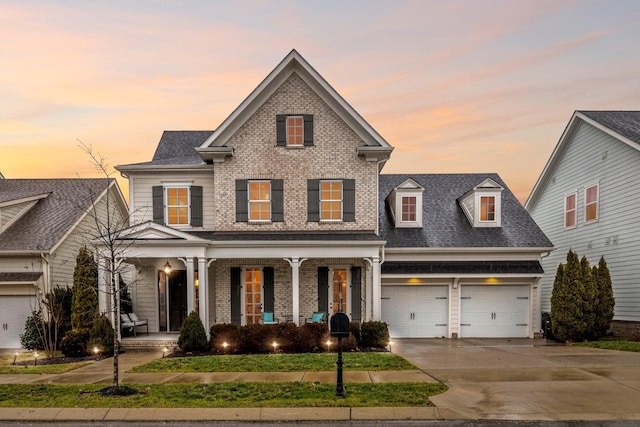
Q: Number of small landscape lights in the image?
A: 8